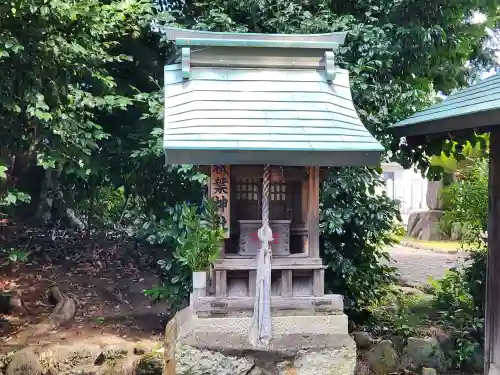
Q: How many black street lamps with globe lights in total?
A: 0